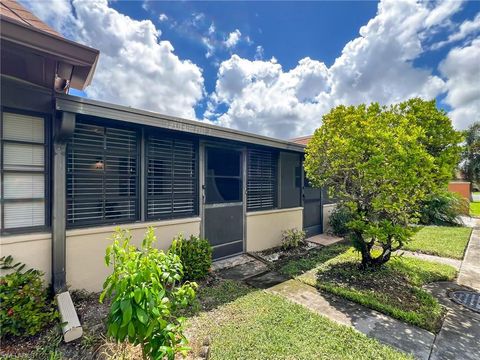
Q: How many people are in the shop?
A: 0